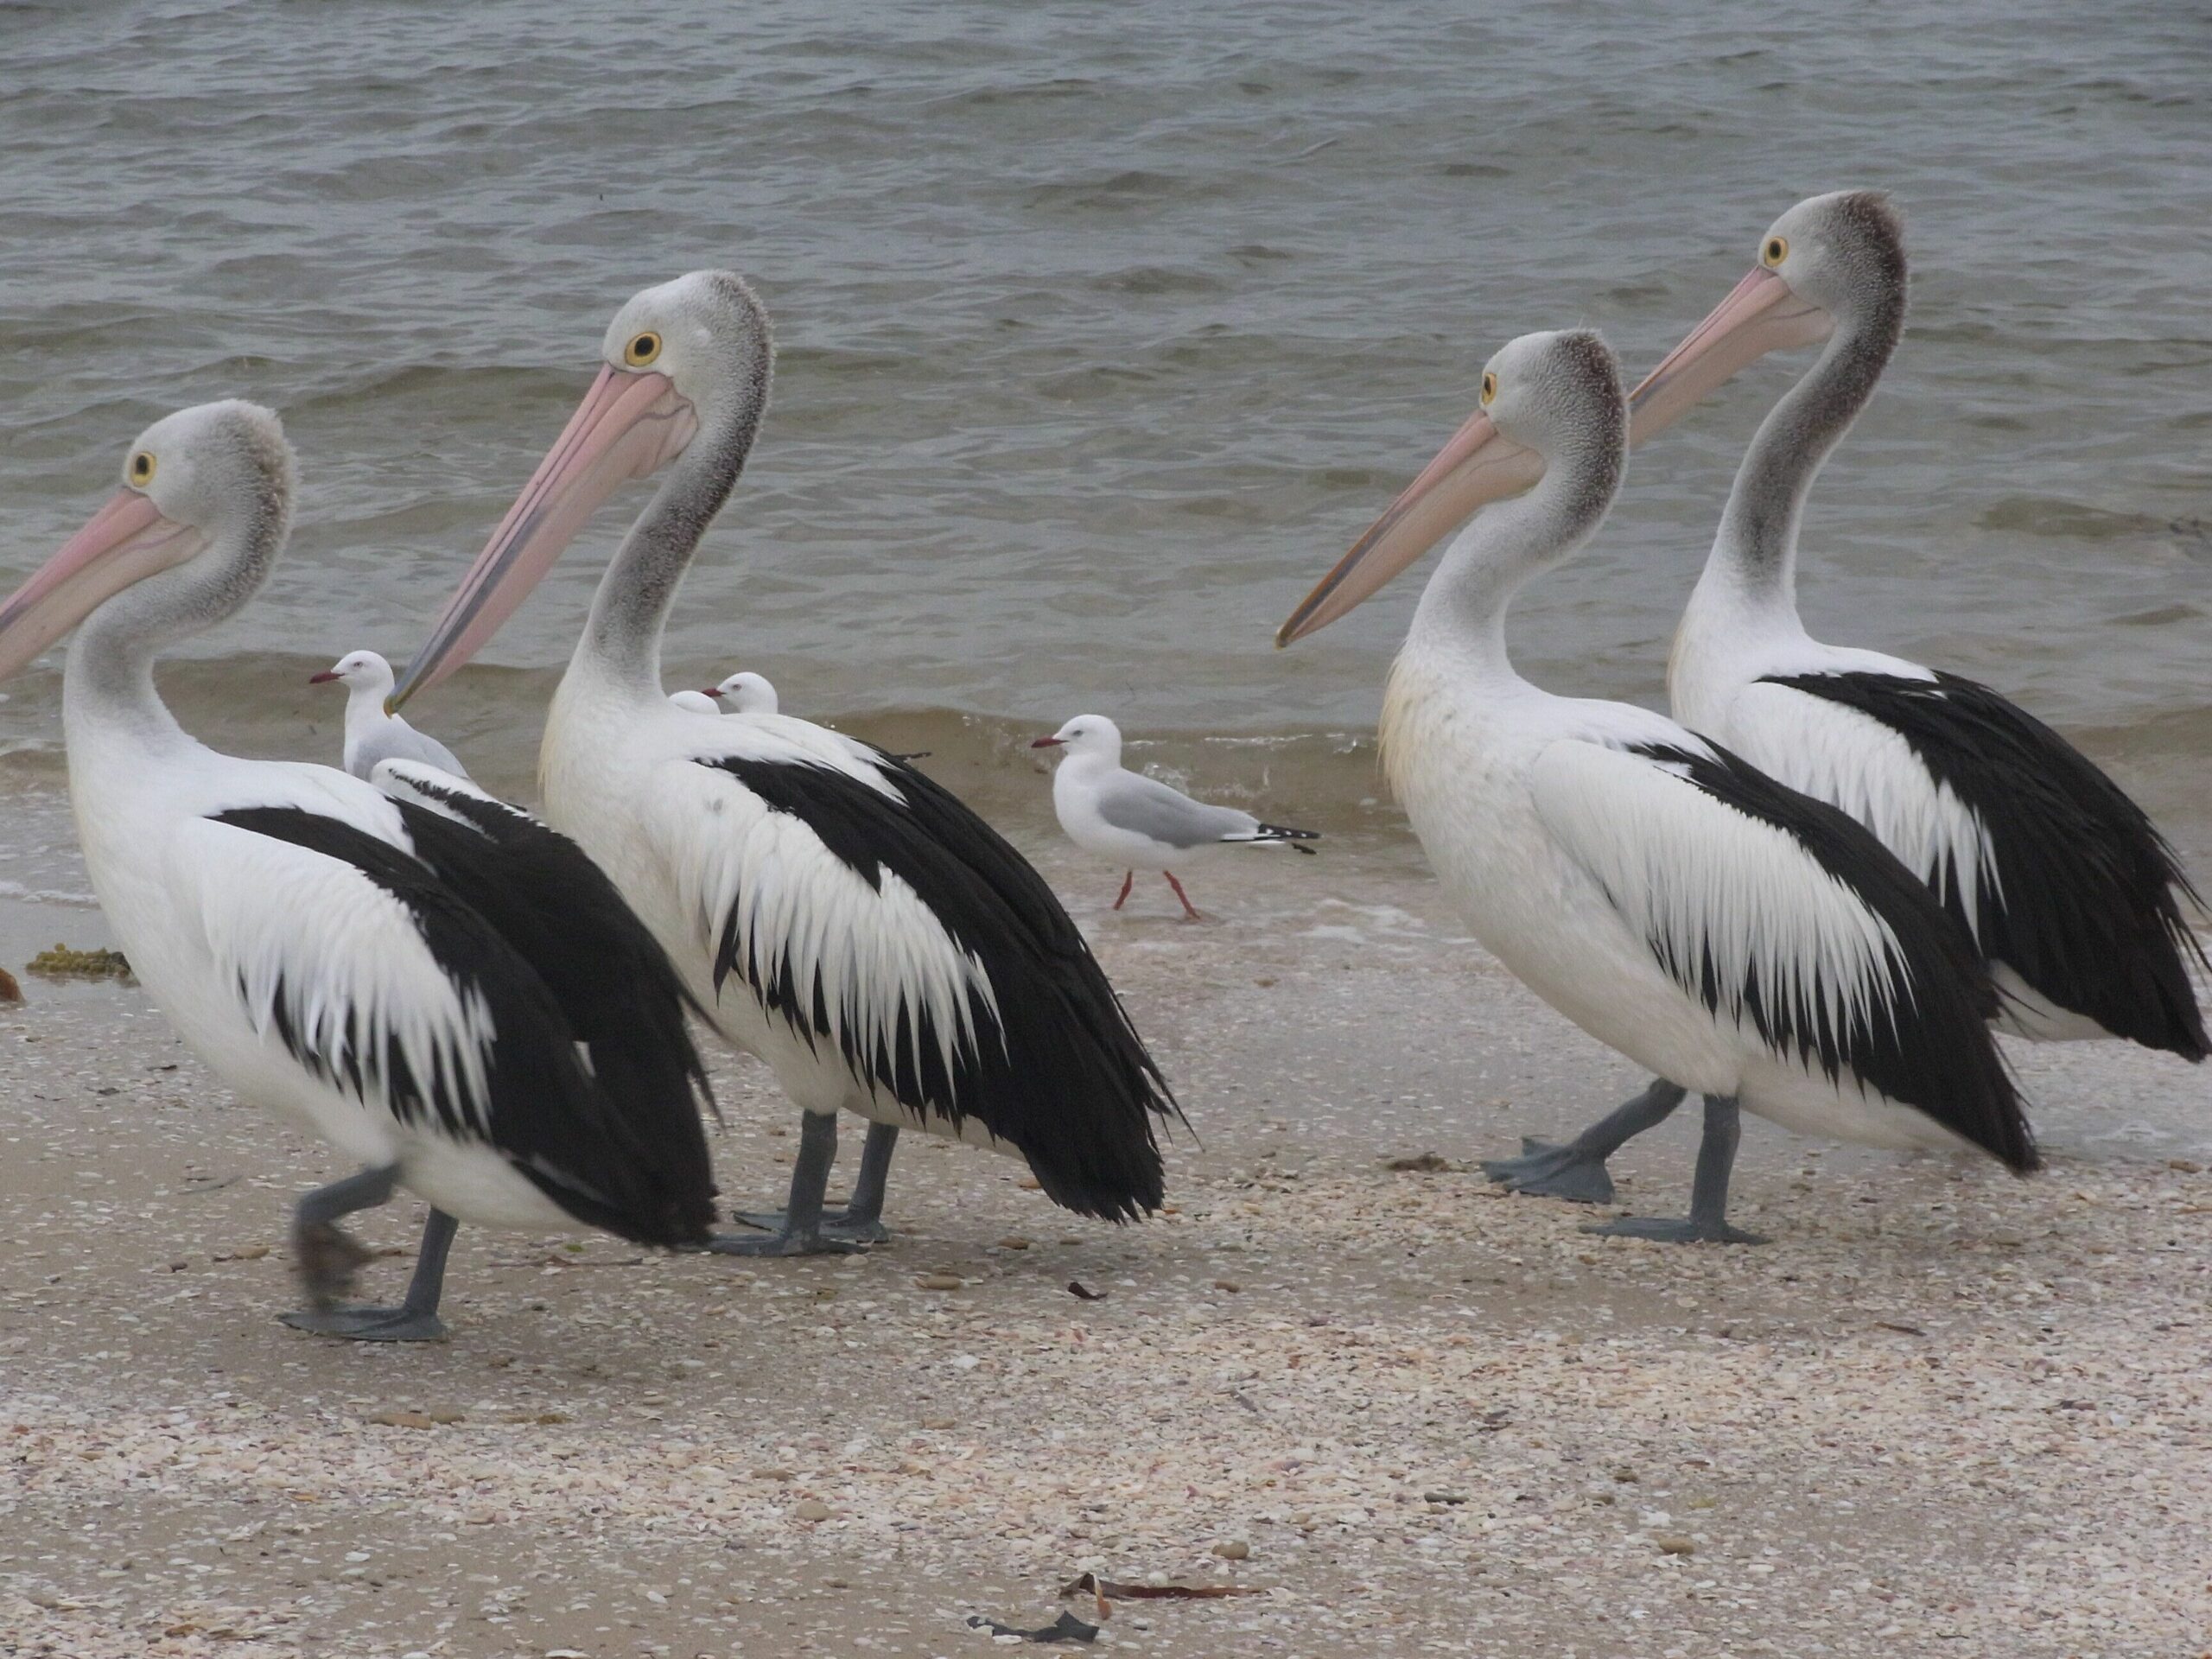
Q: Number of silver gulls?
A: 4